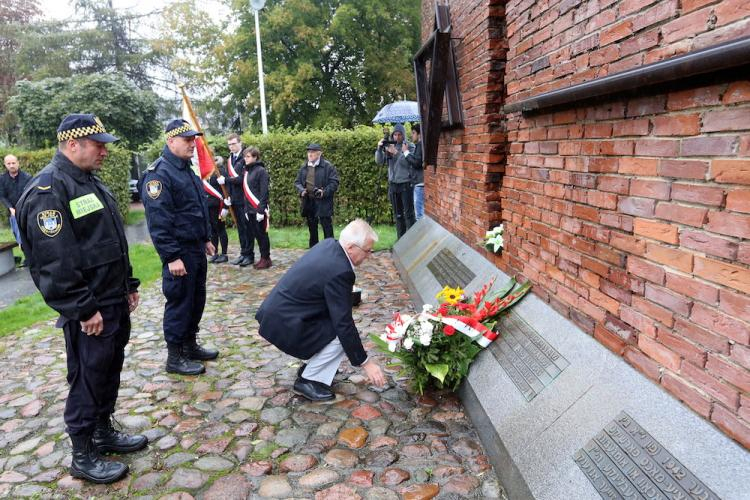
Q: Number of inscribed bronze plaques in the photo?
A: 3